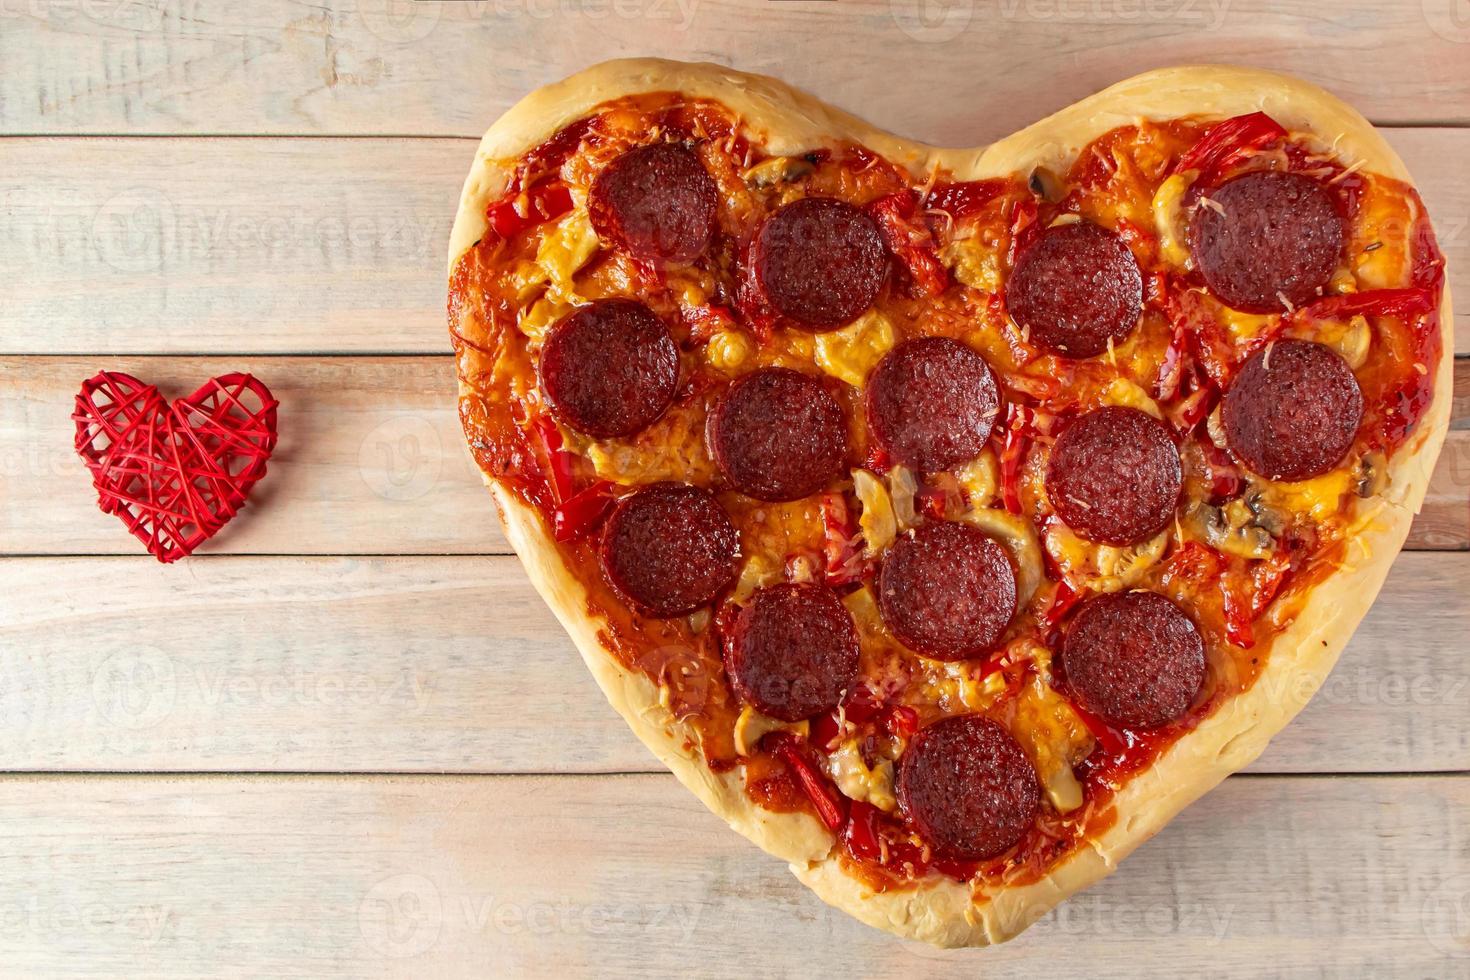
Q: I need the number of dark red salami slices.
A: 14